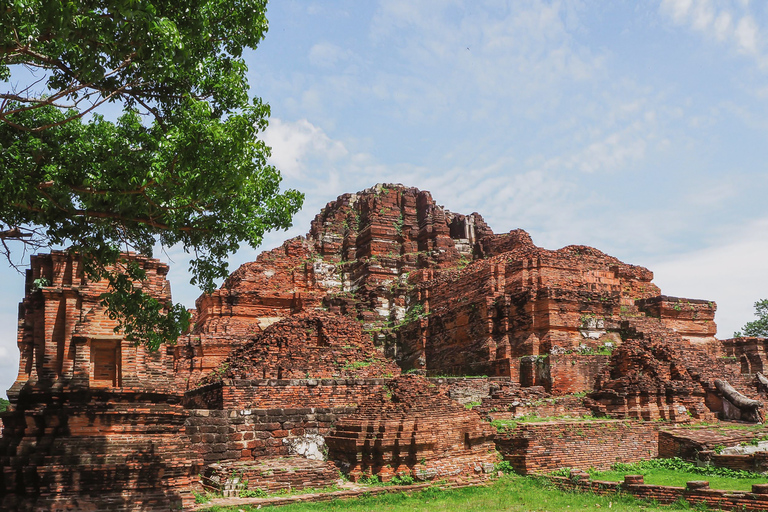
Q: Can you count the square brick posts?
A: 4